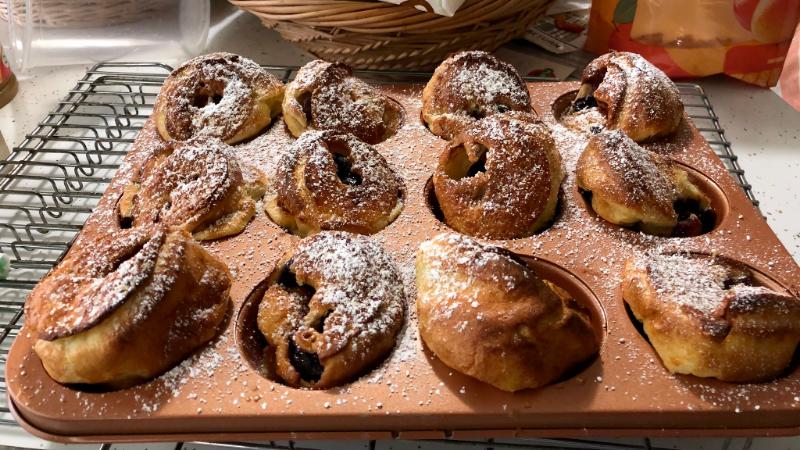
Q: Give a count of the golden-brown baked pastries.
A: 12